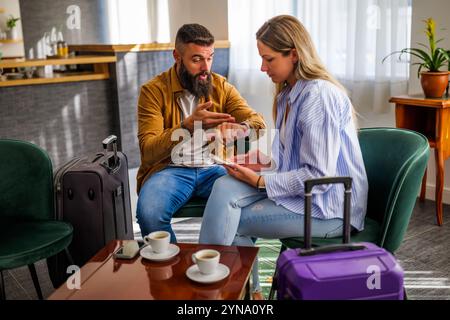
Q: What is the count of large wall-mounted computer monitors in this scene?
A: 0